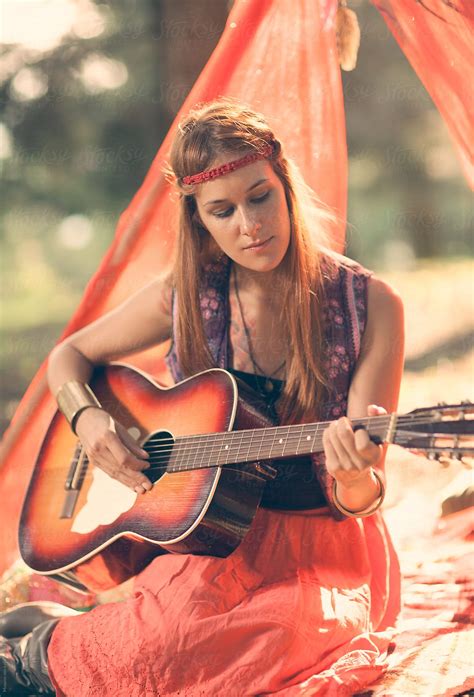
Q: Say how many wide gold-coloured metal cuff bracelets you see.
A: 1